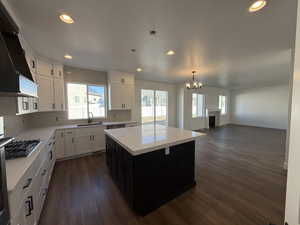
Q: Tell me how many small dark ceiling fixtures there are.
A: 2